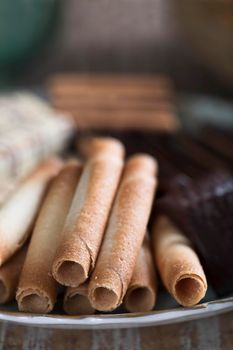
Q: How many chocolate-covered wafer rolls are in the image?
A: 0